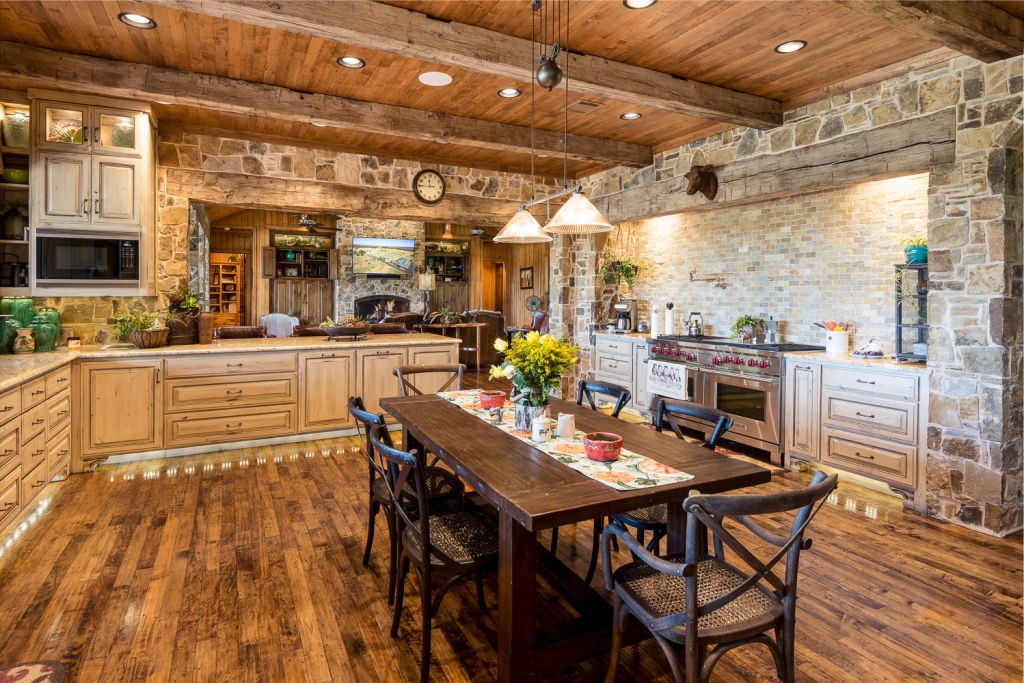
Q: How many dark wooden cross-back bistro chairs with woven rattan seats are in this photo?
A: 6